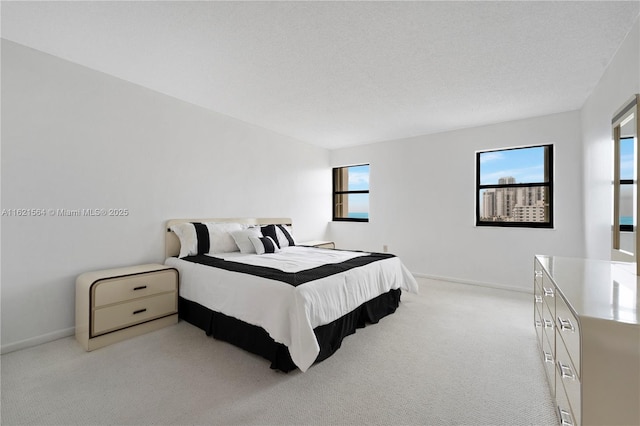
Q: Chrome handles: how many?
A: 9